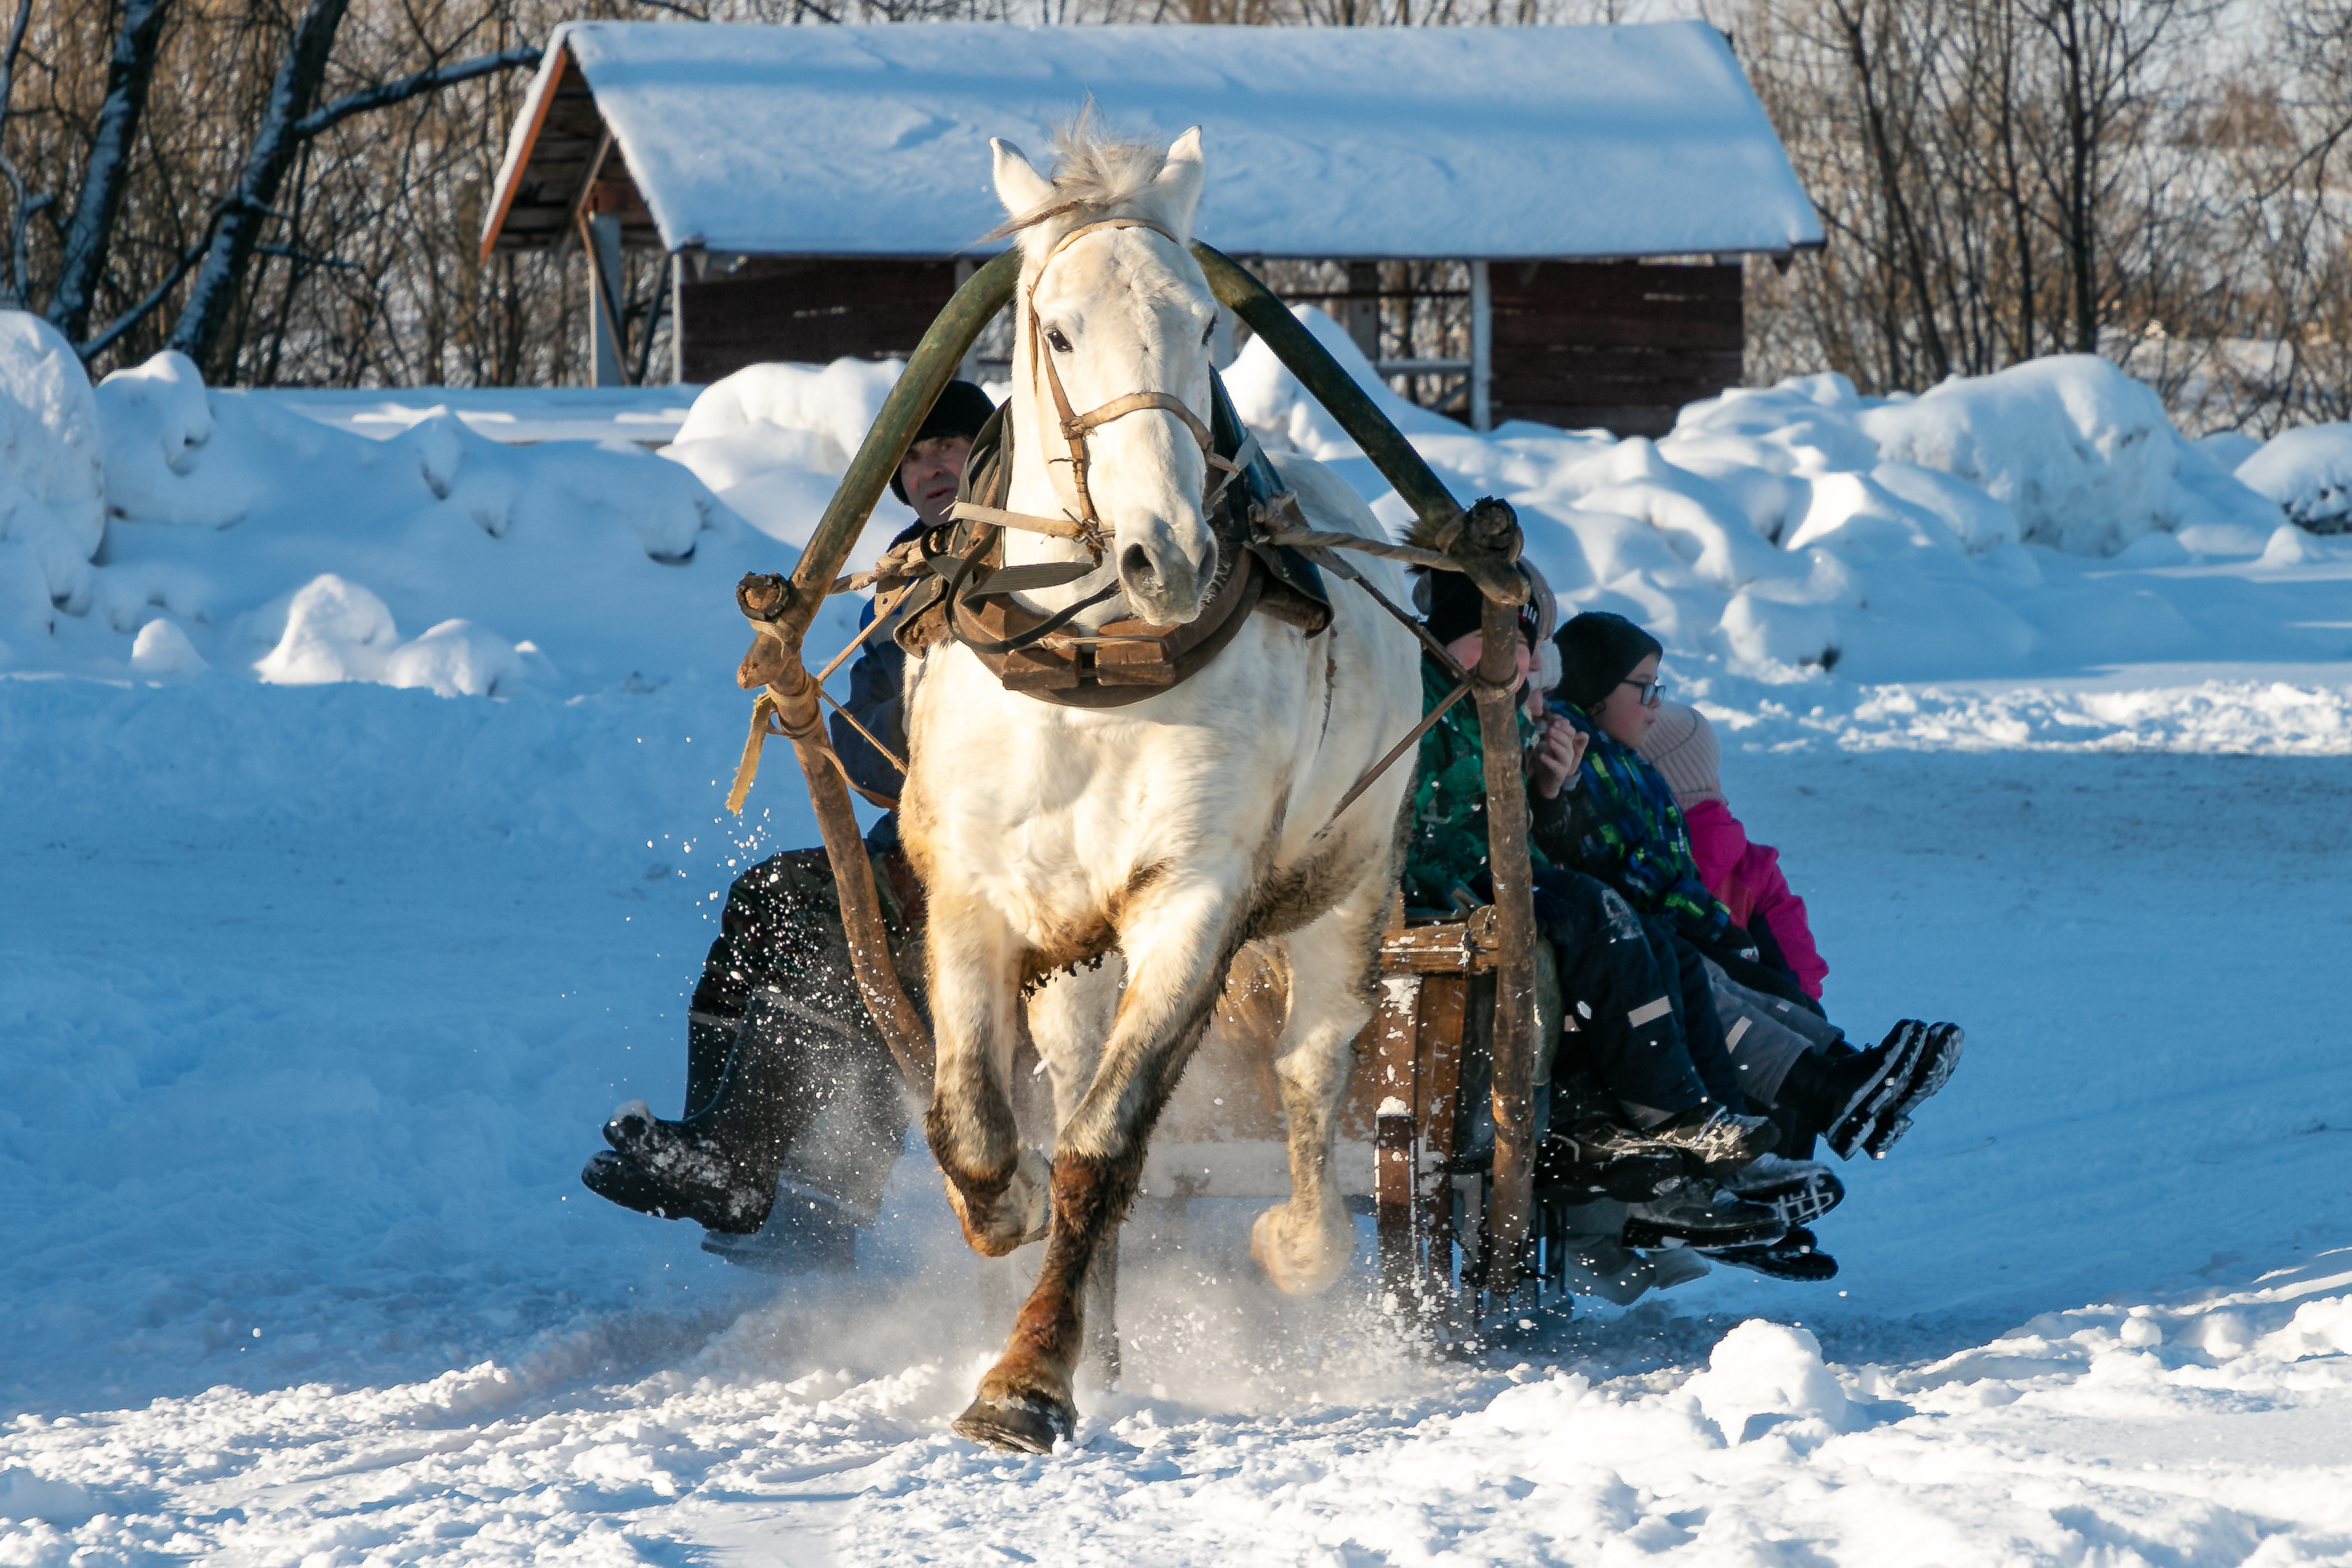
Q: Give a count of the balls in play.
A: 0